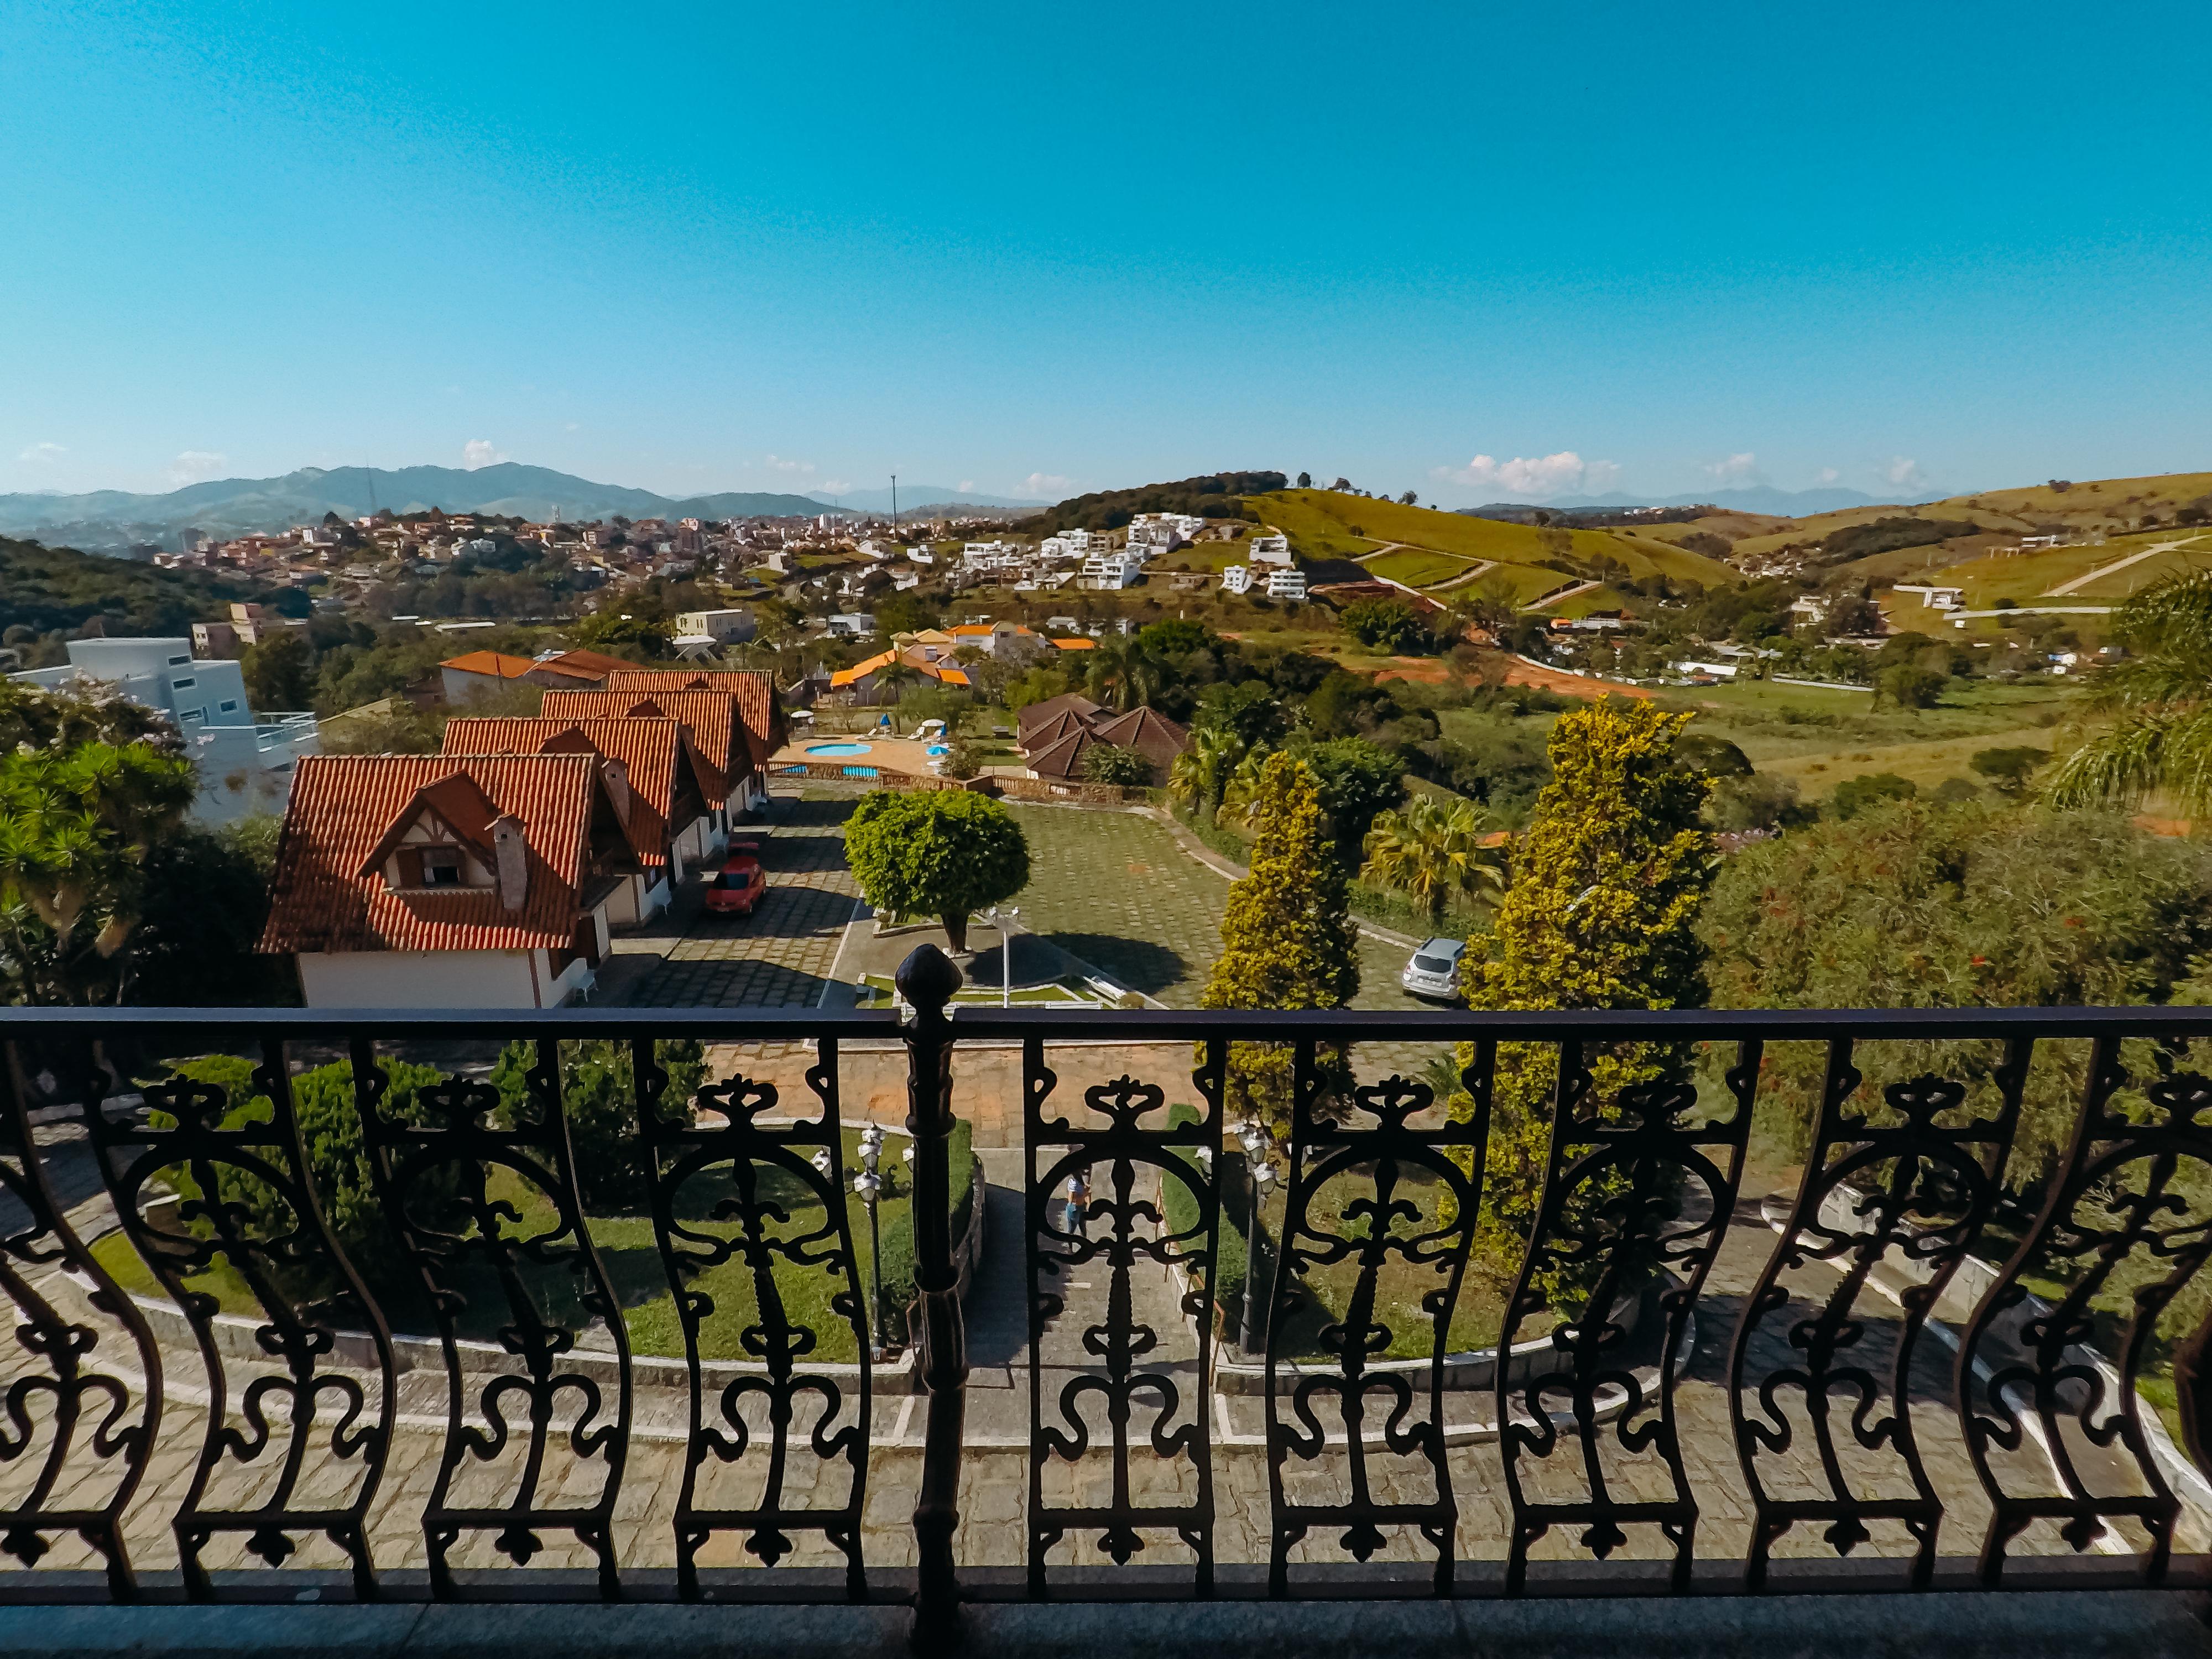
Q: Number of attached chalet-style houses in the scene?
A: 4